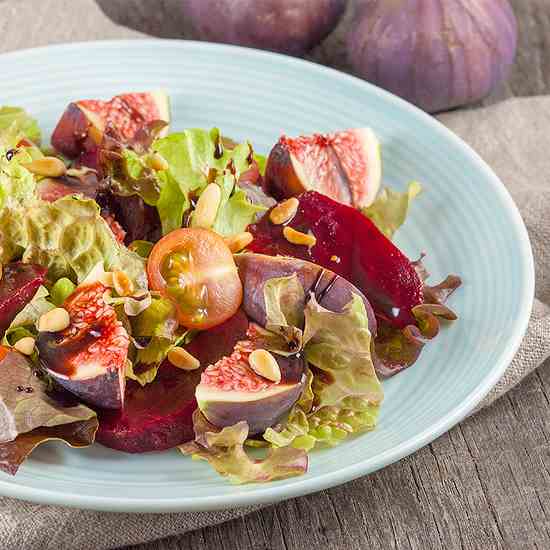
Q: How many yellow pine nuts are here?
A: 11